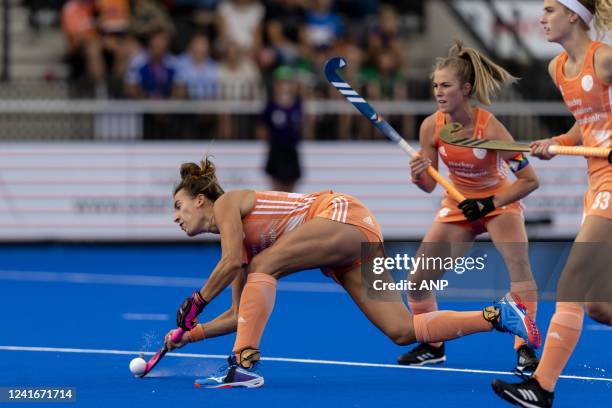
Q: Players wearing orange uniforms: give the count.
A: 3